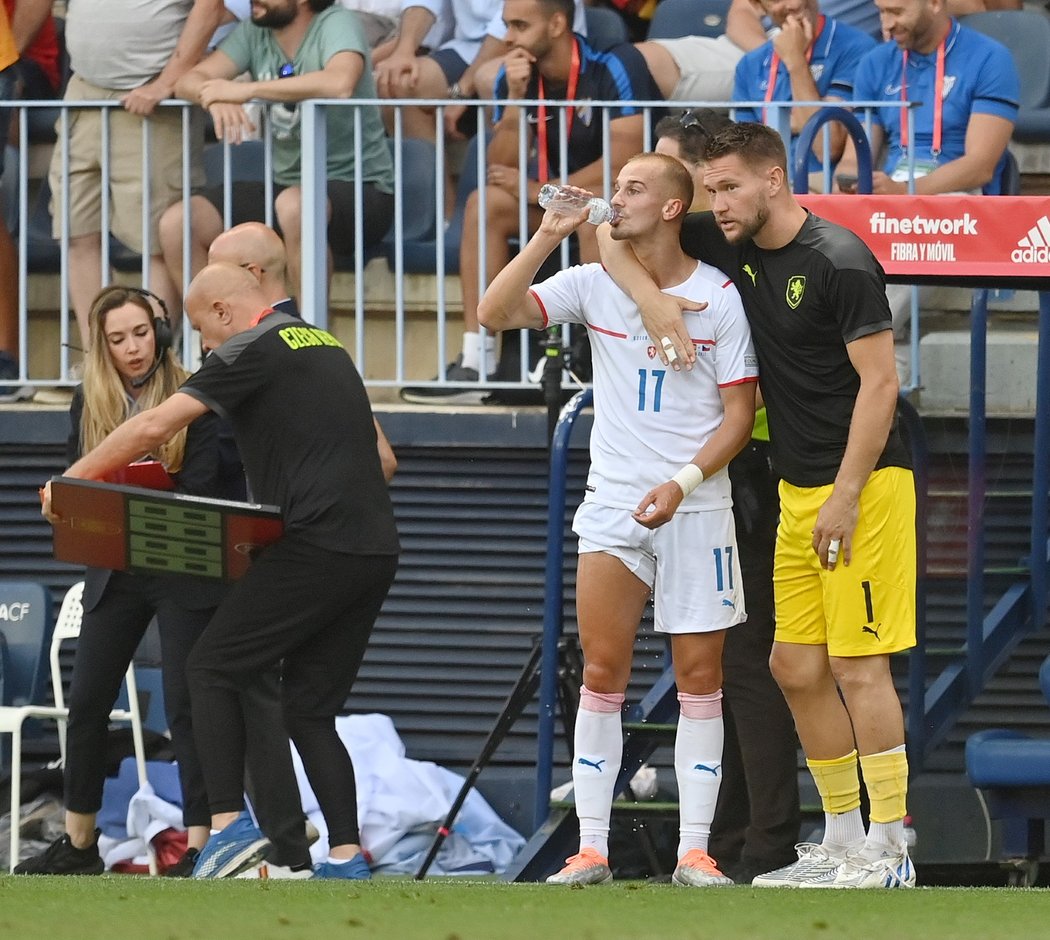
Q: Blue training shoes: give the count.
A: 2